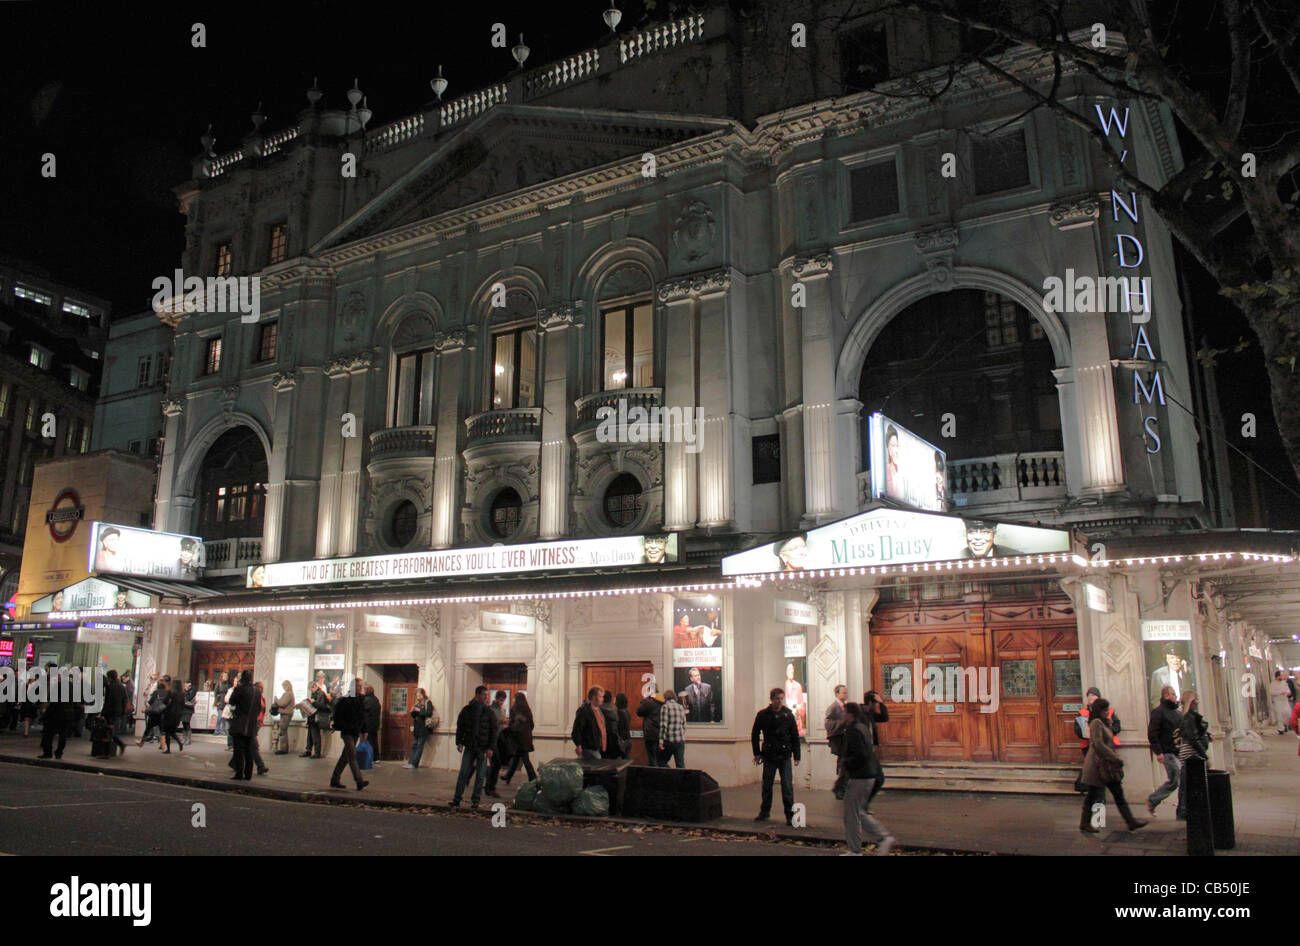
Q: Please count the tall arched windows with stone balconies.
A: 3